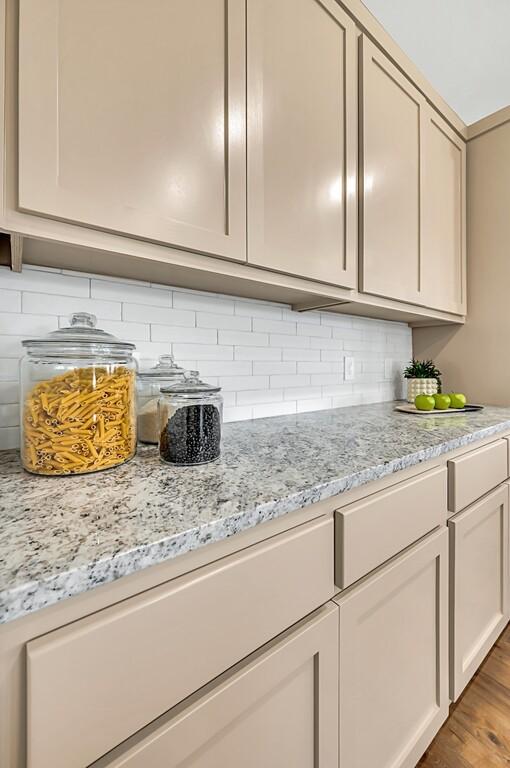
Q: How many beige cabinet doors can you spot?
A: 7